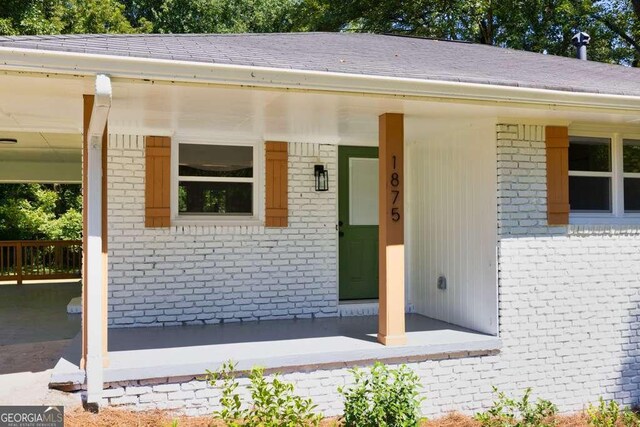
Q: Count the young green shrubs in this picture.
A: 4